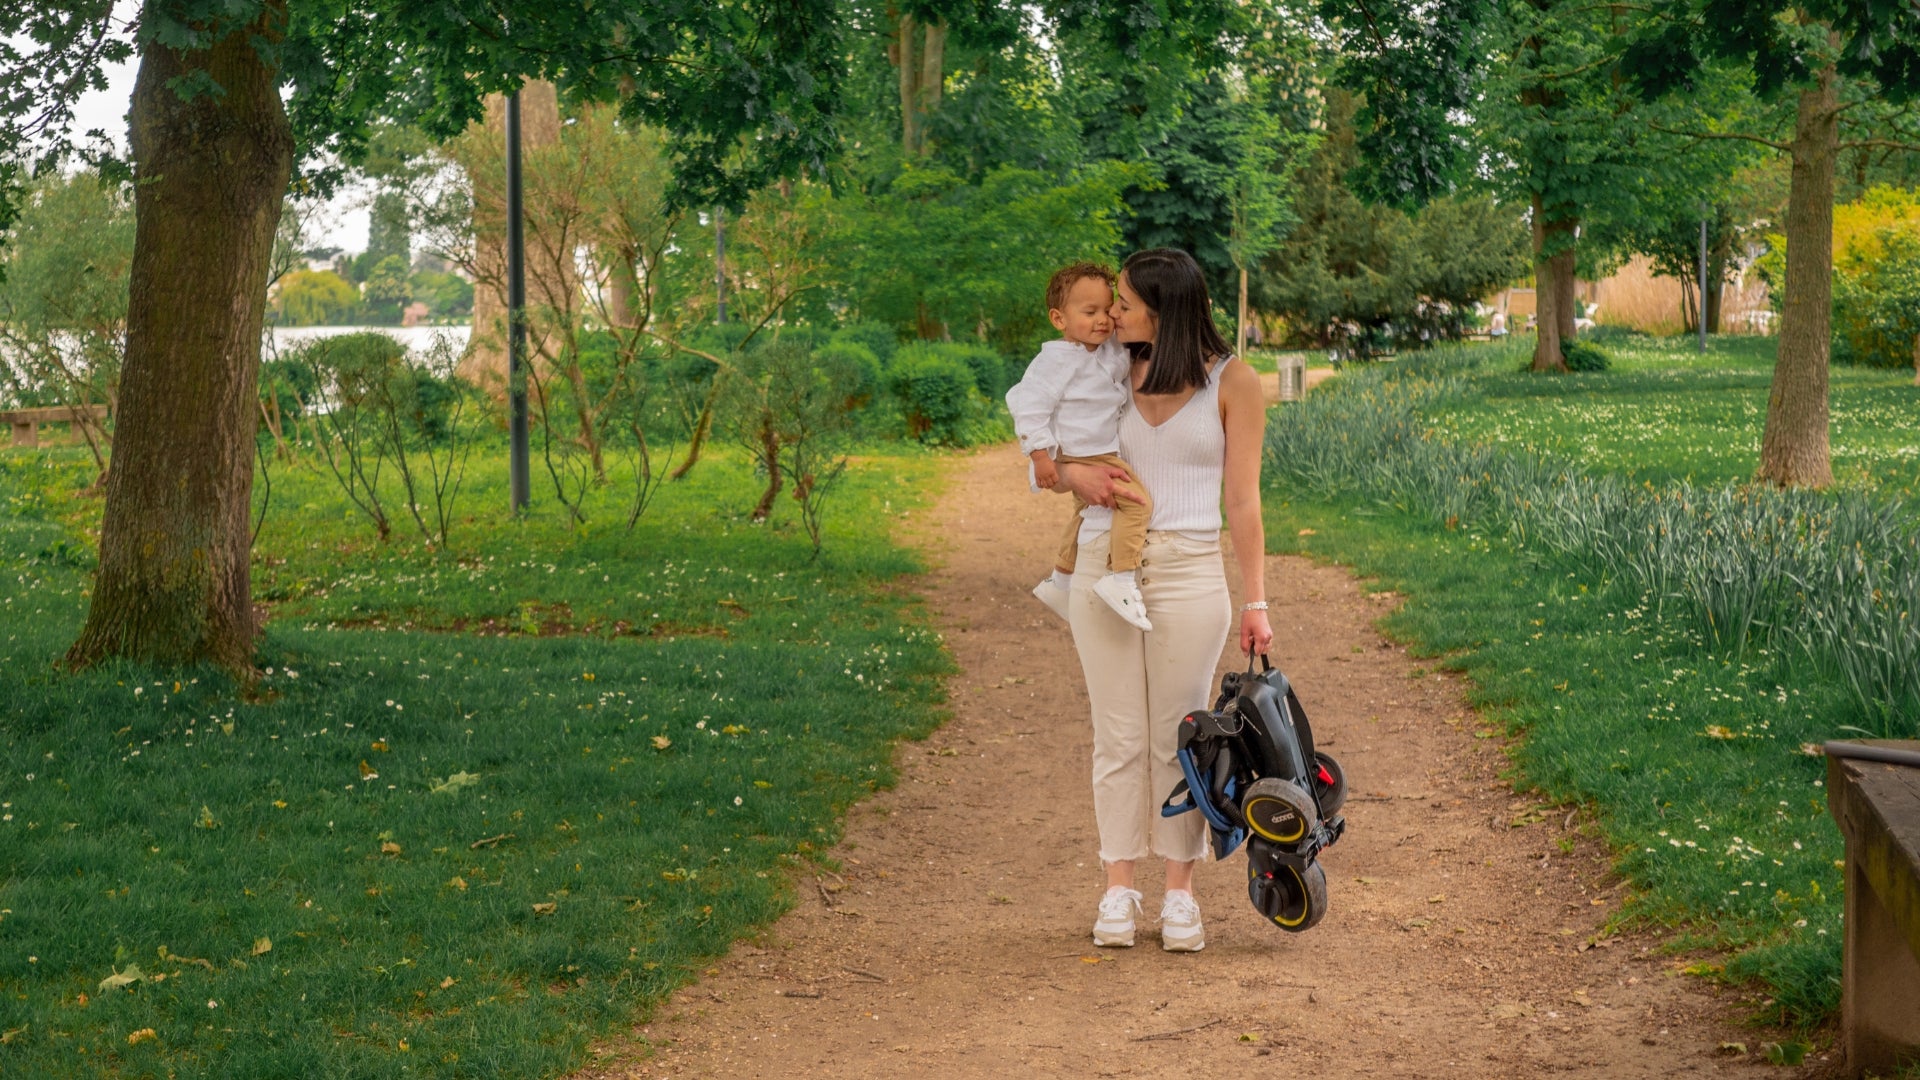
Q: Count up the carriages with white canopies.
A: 0